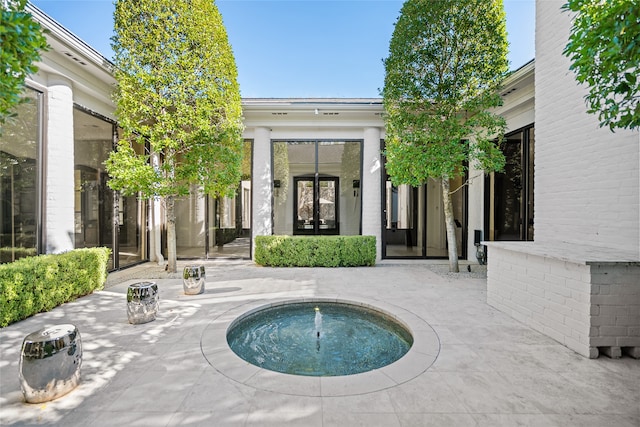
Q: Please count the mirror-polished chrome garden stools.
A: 3